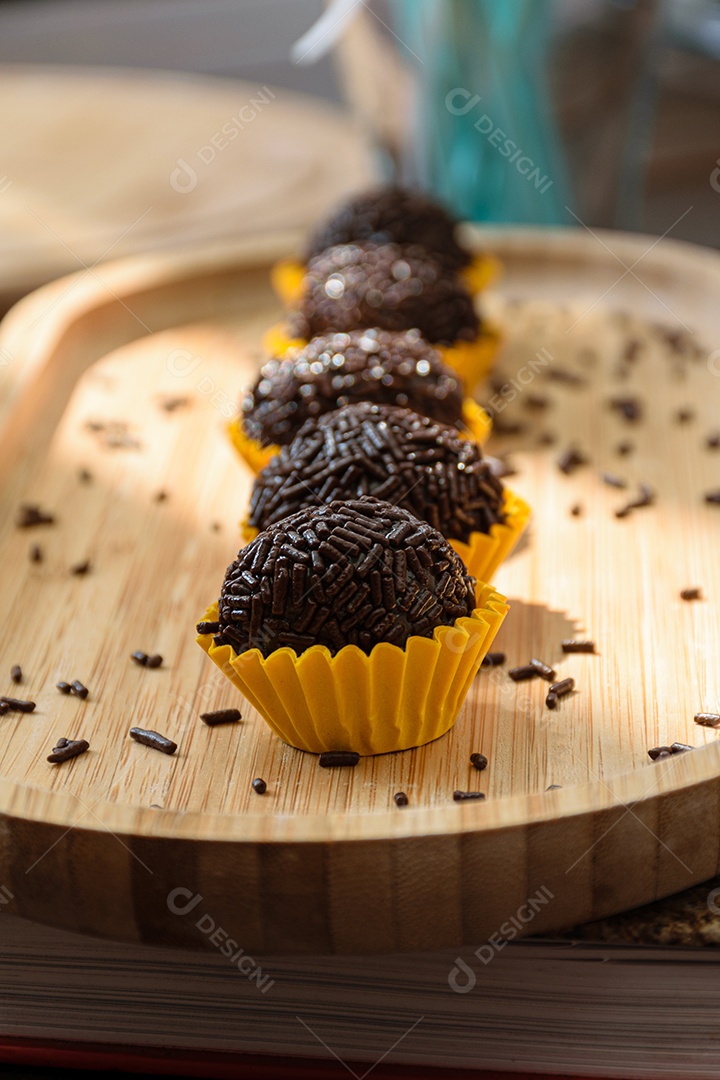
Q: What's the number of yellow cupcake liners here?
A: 5